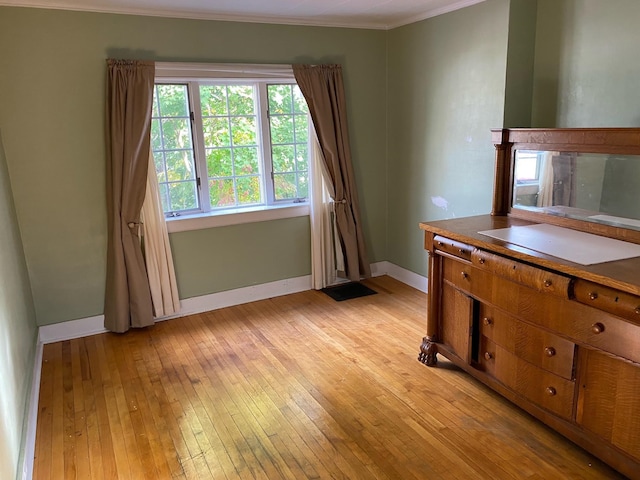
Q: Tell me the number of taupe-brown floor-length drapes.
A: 2